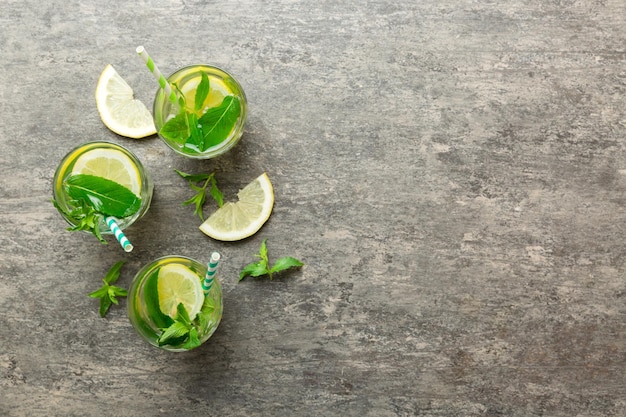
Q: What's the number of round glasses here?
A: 3